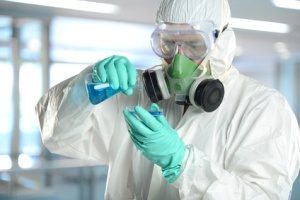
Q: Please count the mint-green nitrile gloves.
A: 2